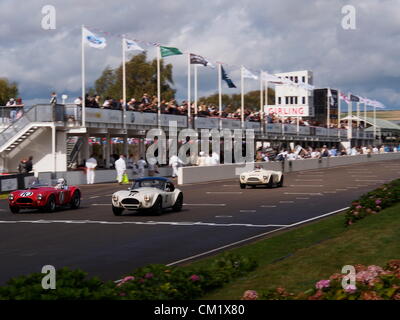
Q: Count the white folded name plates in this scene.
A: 0